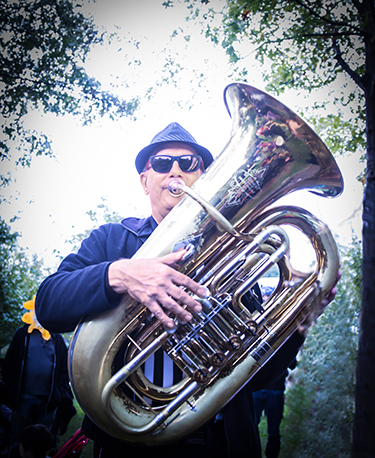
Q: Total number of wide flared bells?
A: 1